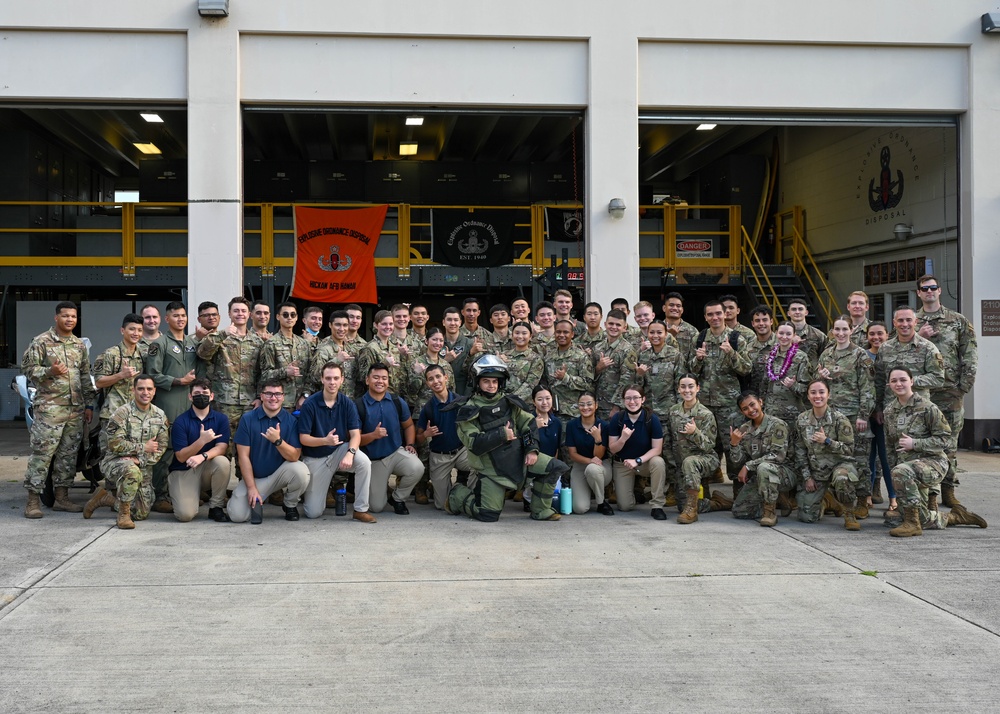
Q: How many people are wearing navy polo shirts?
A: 8